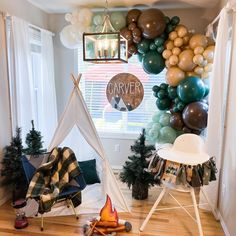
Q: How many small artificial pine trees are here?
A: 3